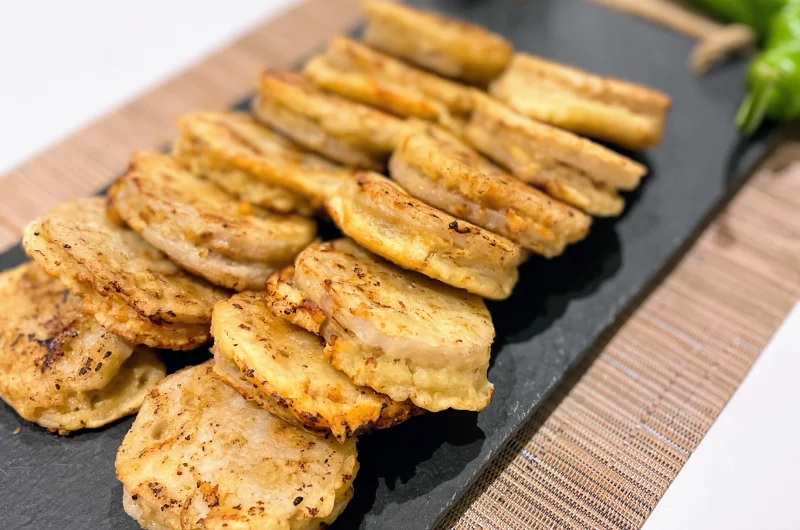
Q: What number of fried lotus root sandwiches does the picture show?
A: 14